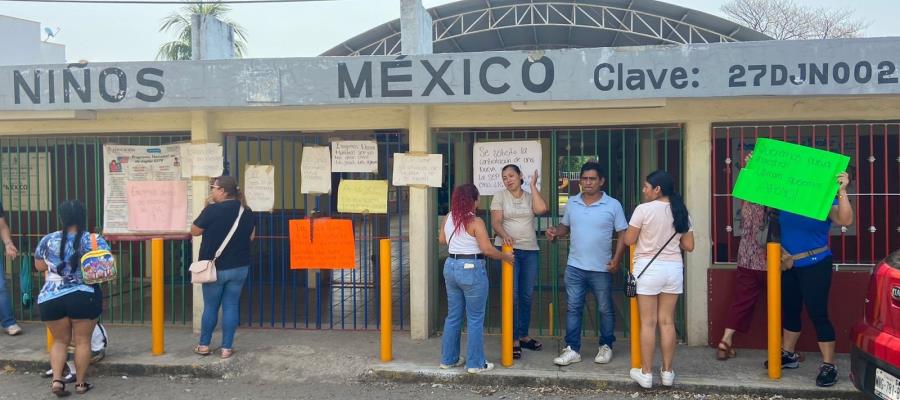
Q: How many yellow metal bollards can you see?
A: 6